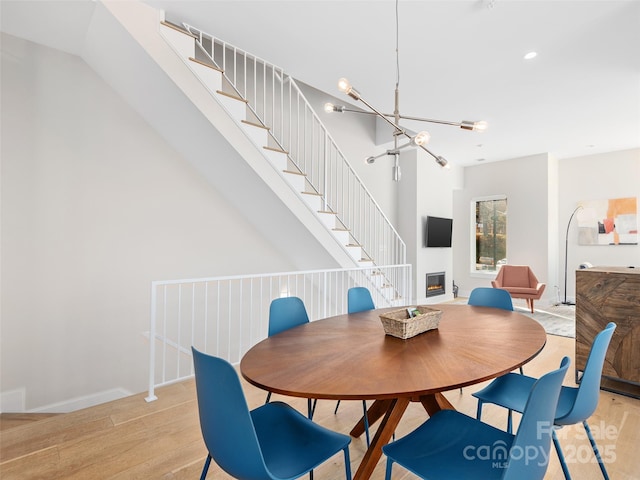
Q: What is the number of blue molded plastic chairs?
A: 6